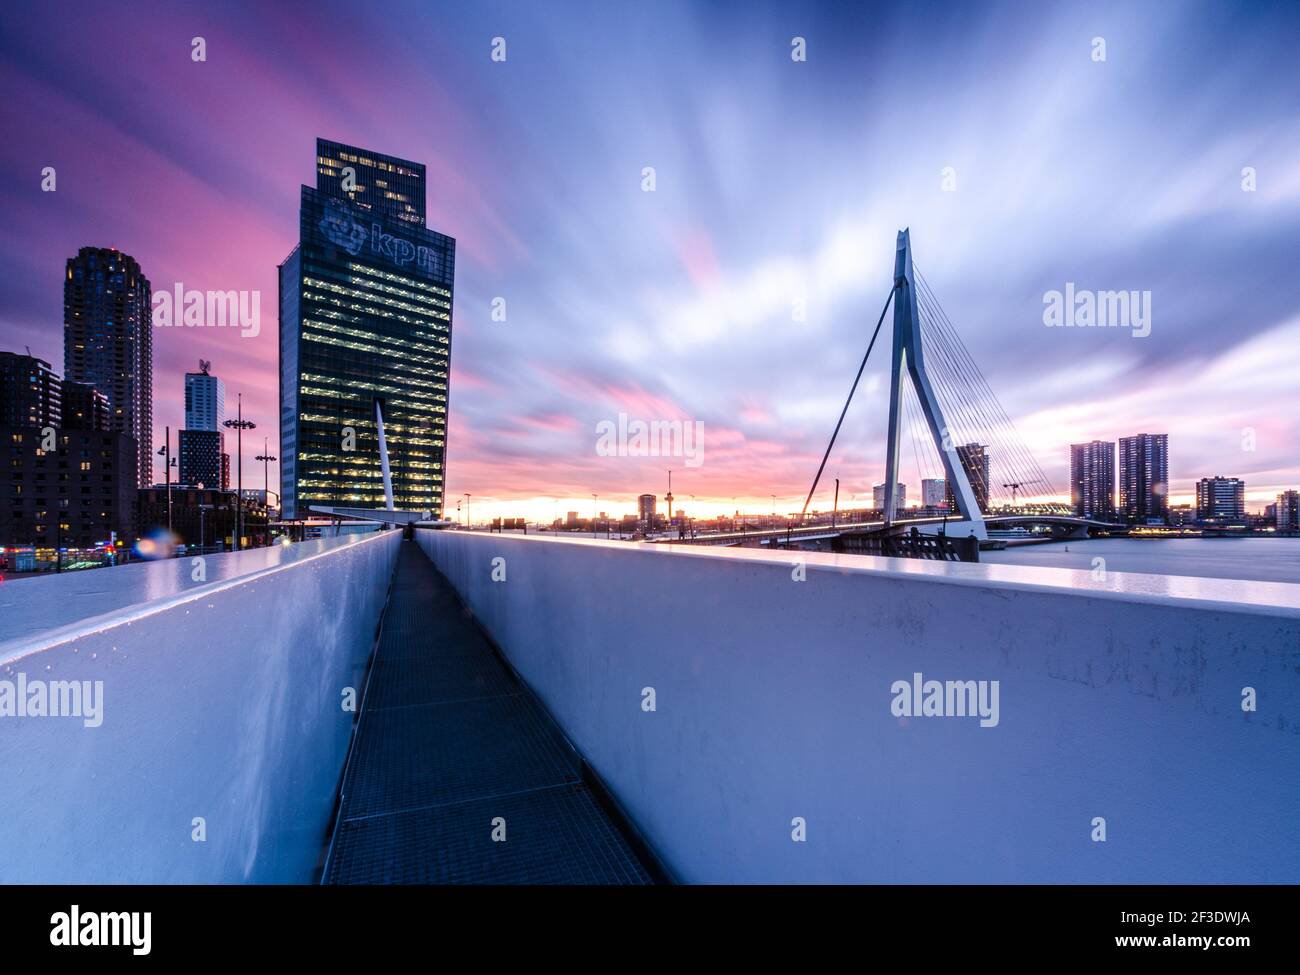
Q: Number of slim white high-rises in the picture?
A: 1